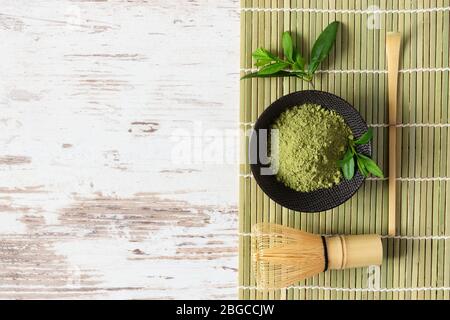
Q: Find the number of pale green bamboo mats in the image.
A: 1